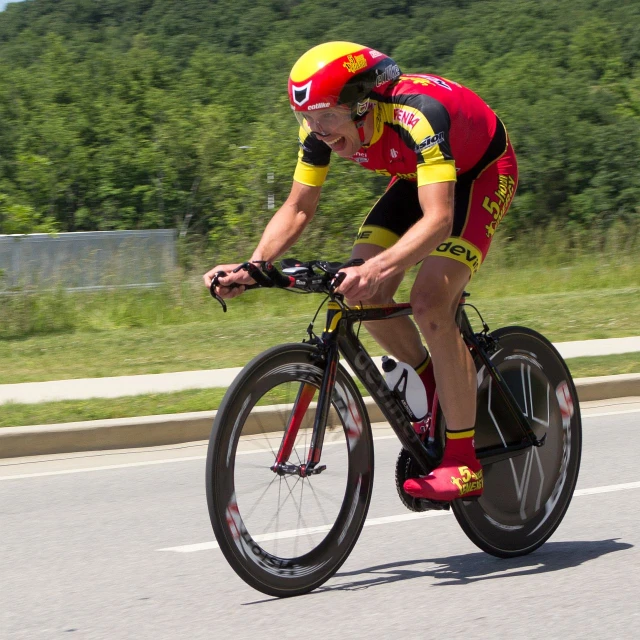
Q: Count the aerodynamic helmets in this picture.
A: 1